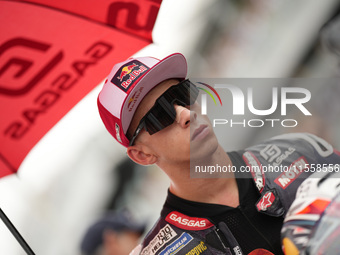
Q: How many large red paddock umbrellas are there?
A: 1